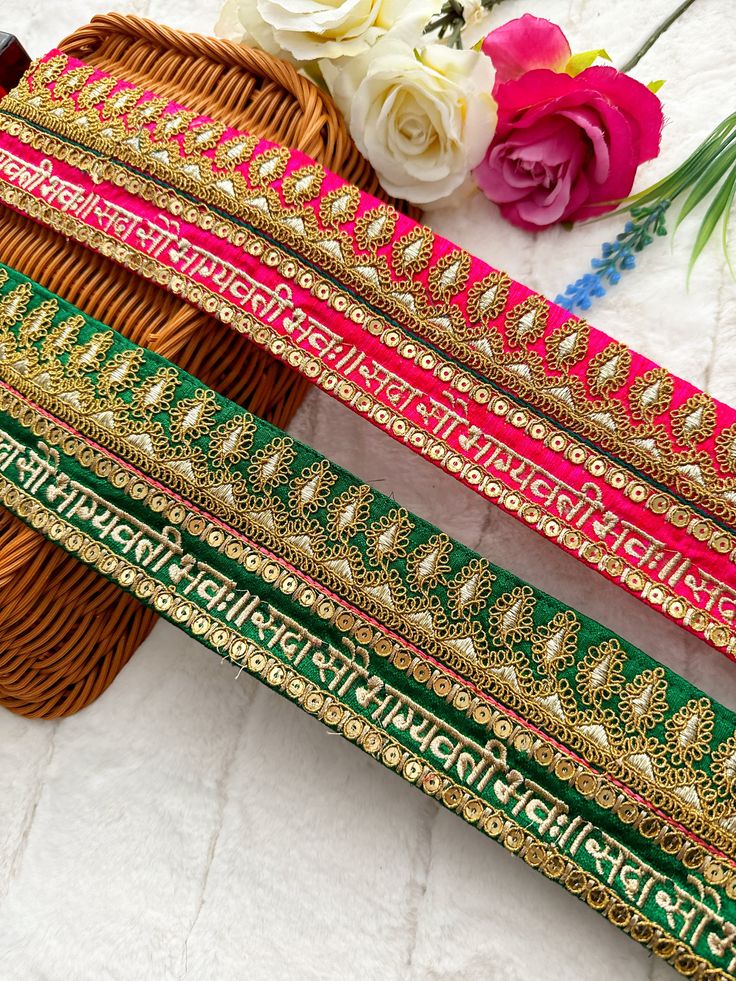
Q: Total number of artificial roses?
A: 3